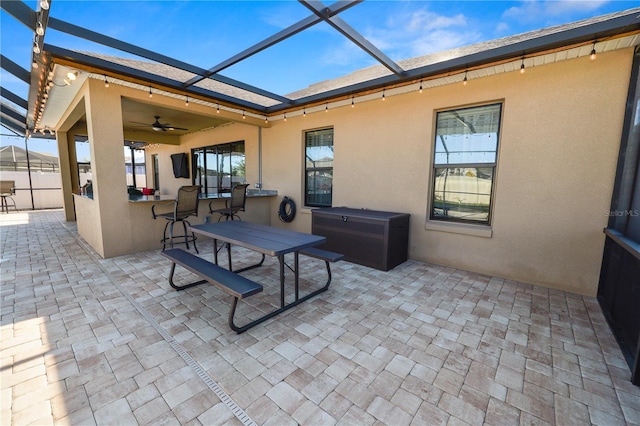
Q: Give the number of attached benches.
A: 2